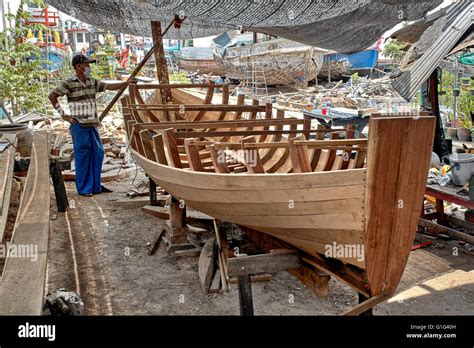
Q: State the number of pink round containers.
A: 1